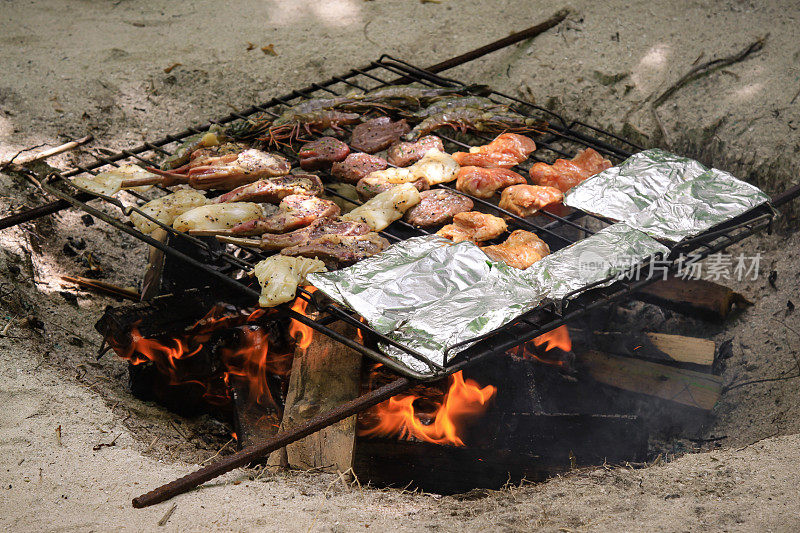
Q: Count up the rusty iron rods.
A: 2